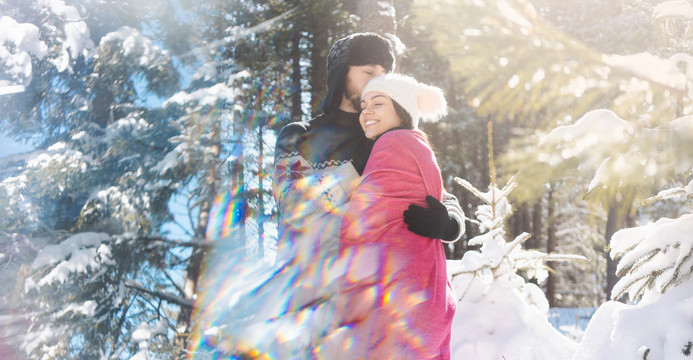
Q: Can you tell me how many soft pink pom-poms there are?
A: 1